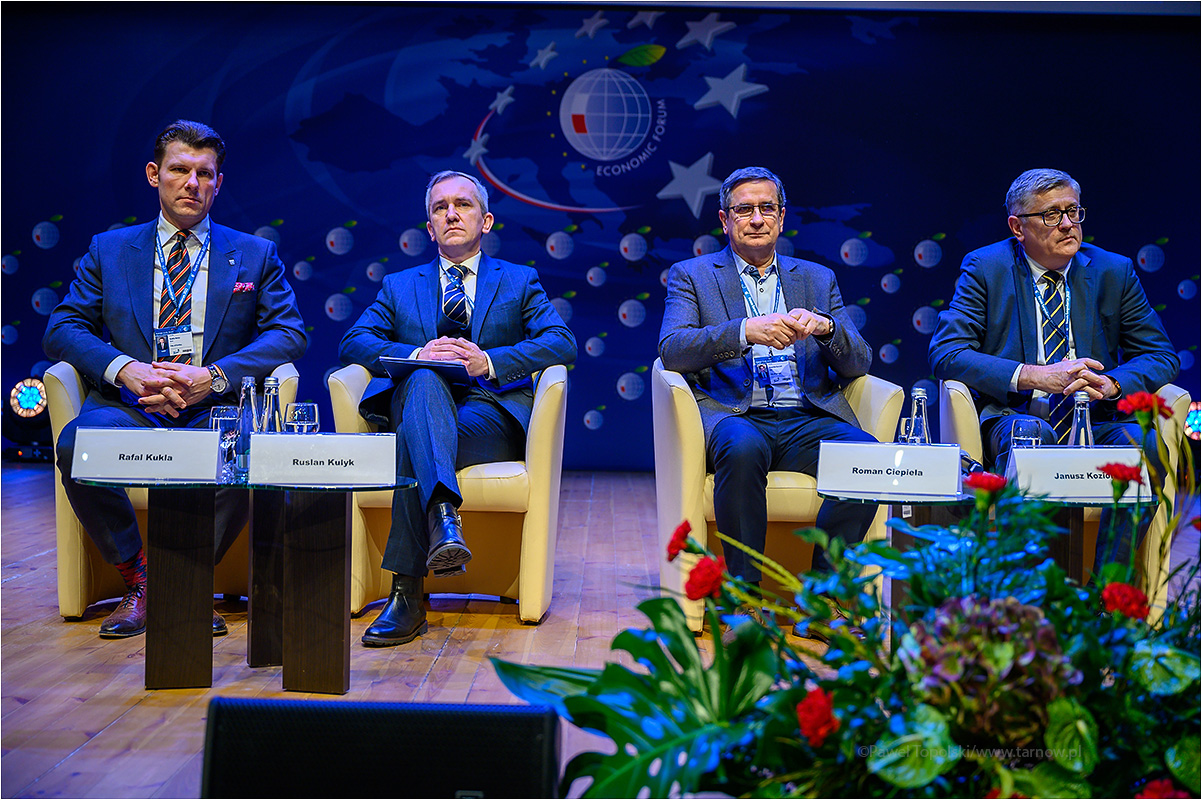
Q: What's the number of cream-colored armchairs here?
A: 4